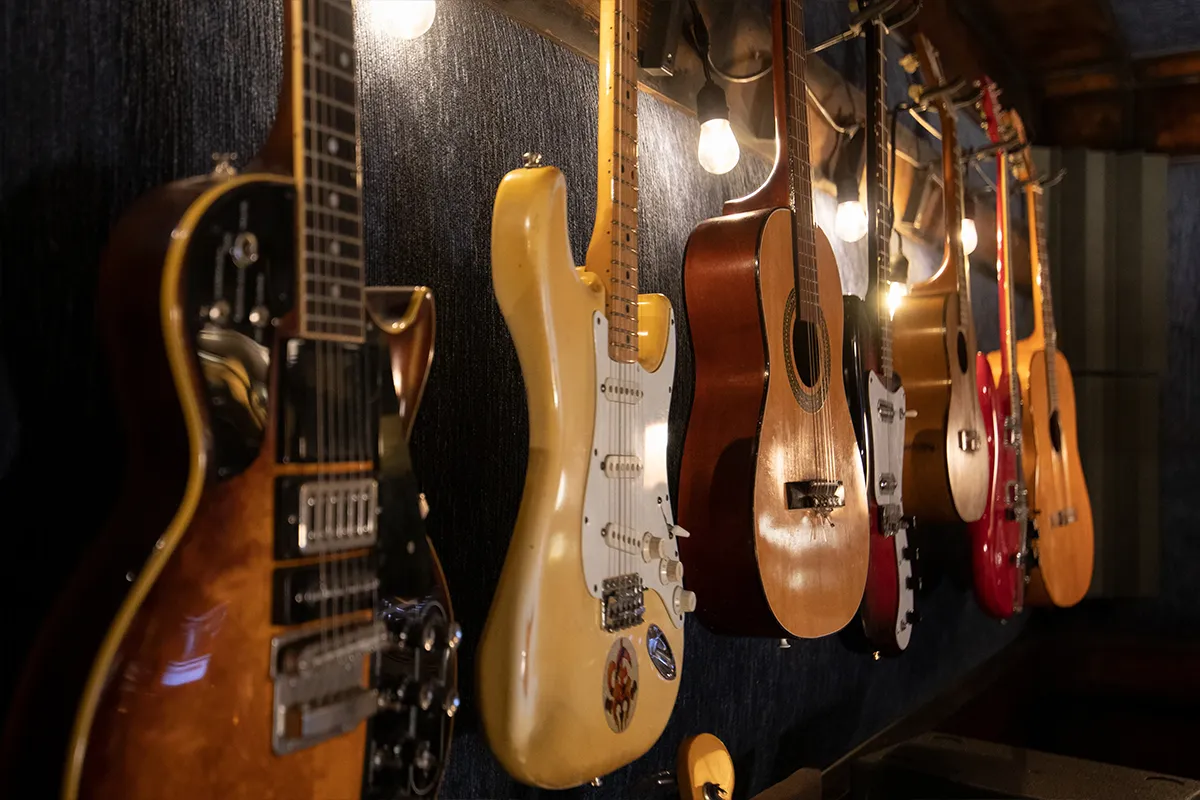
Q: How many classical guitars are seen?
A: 3